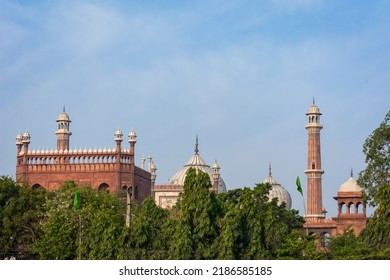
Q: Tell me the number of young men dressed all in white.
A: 0